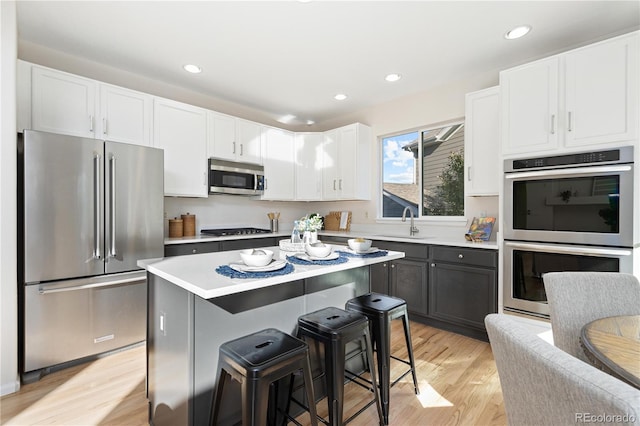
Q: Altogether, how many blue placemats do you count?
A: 3